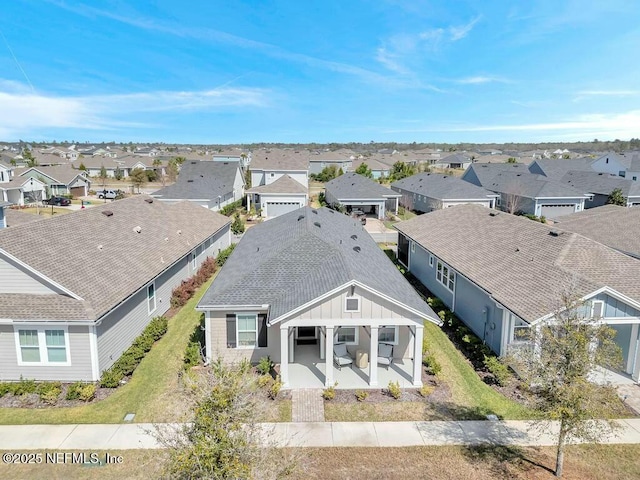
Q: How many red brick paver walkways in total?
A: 1